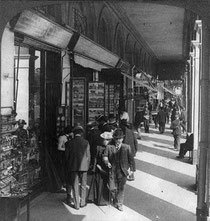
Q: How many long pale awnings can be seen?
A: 2